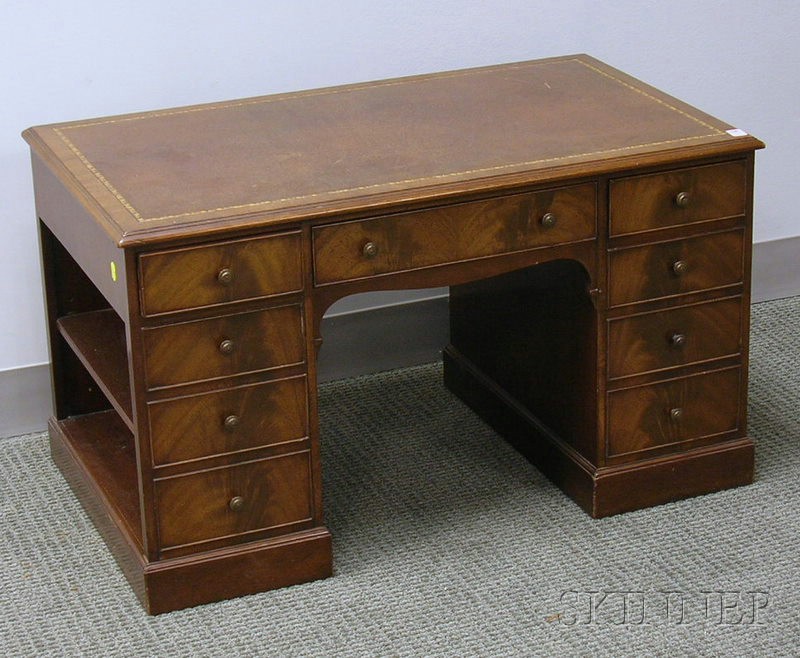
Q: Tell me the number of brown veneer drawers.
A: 9